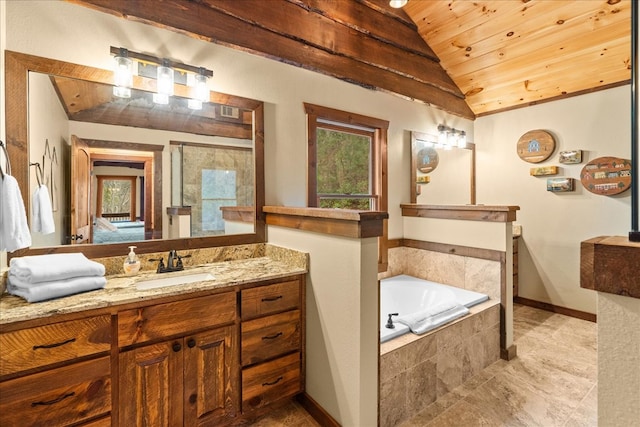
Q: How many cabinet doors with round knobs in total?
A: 2